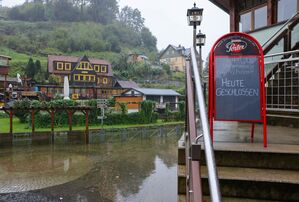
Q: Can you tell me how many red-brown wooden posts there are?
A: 5